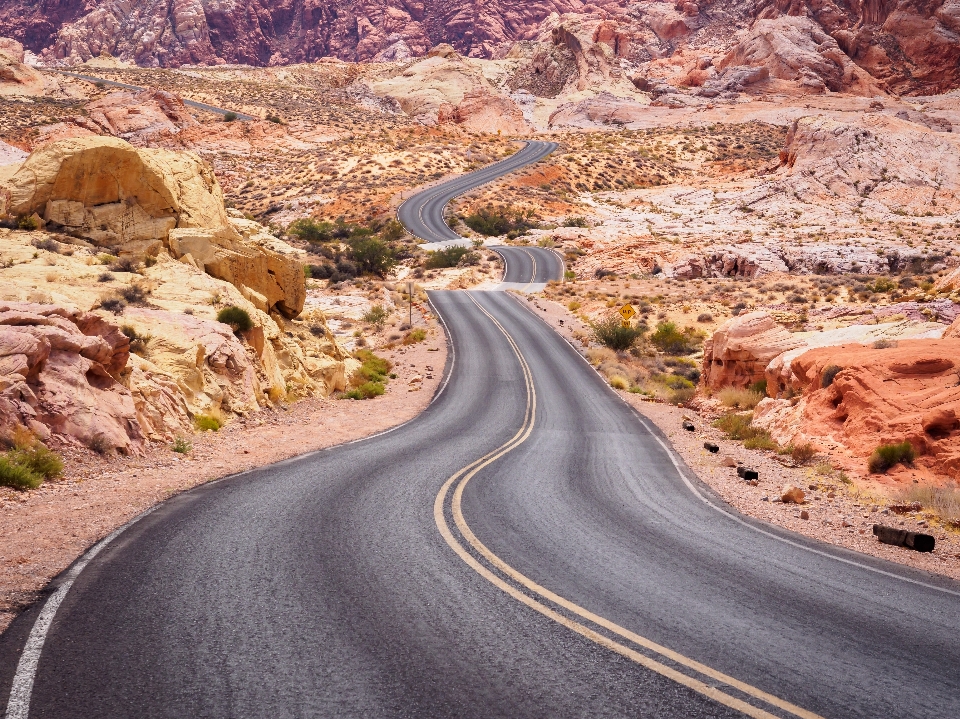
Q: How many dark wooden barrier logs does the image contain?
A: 4